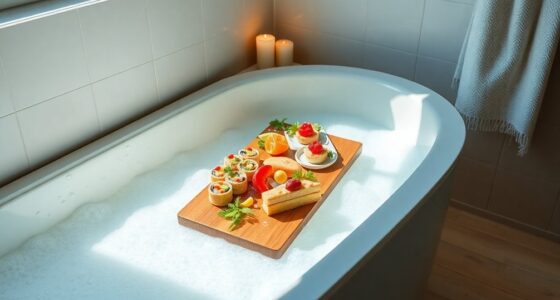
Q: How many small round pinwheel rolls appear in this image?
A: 6